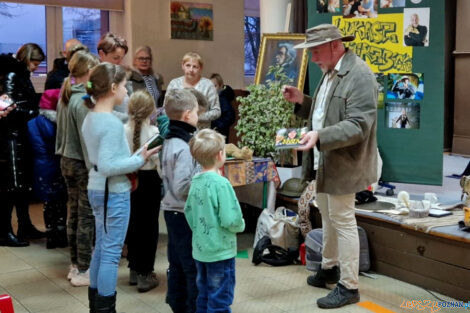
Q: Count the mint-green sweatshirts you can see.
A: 1